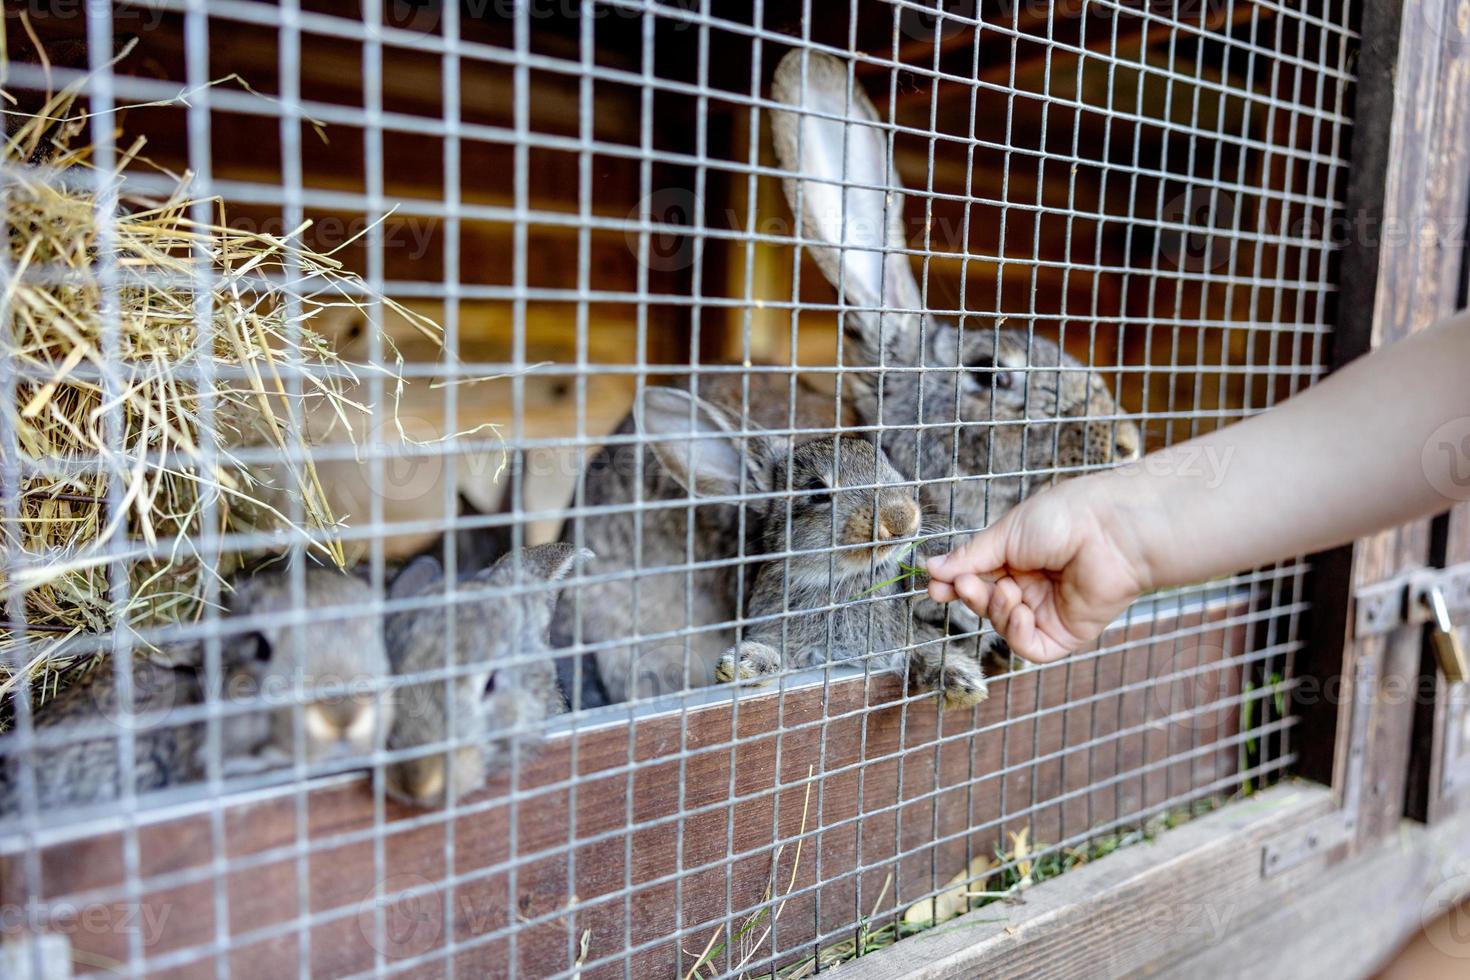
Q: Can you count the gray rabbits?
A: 5